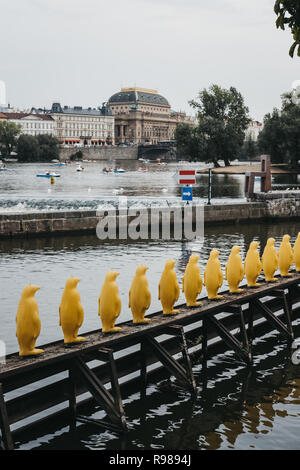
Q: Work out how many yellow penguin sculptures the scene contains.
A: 12